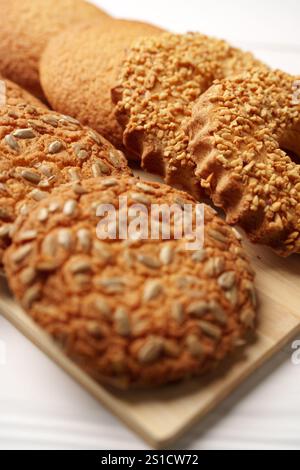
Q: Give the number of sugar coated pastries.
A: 2